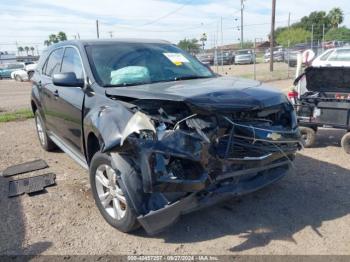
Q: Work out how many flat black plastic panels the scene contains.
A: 2